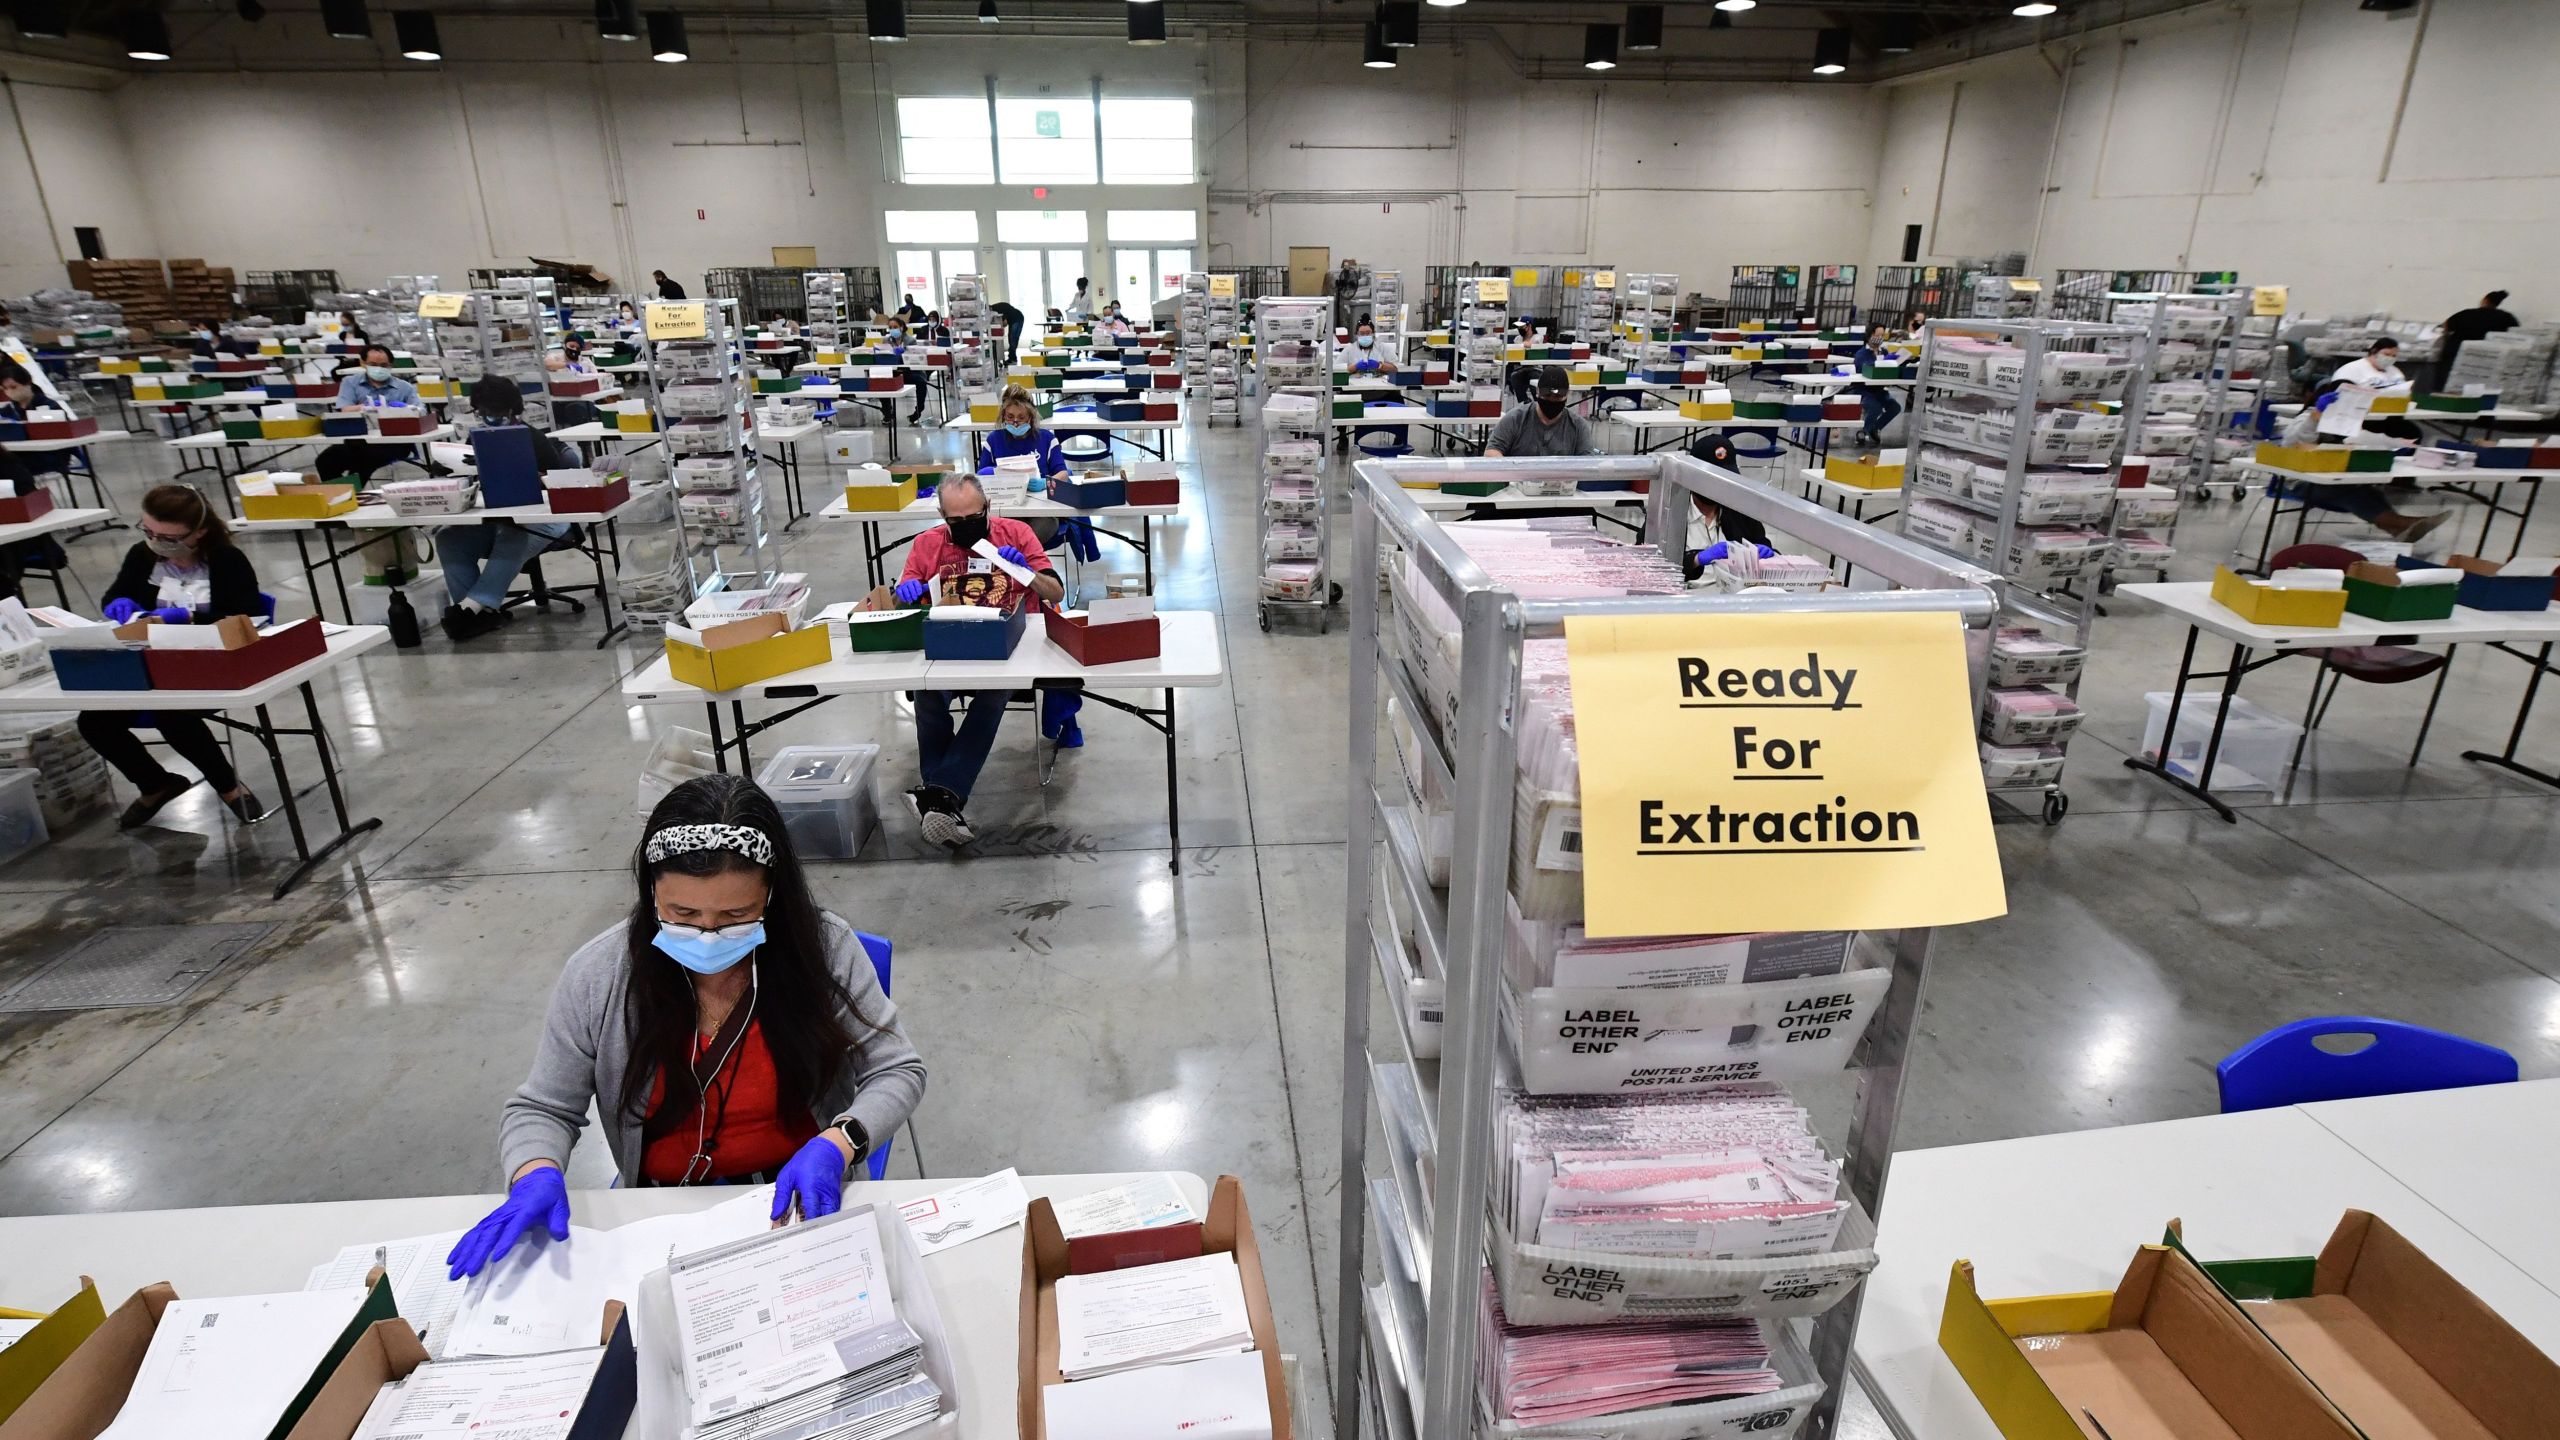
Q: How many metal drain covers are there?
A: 1